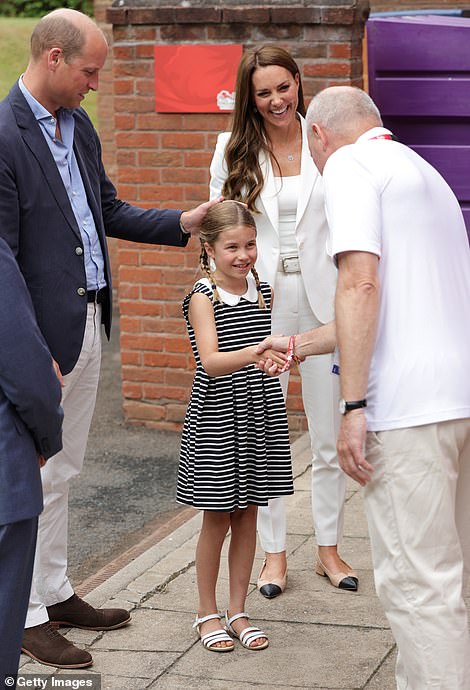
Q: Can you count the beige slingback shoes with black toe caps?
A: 2